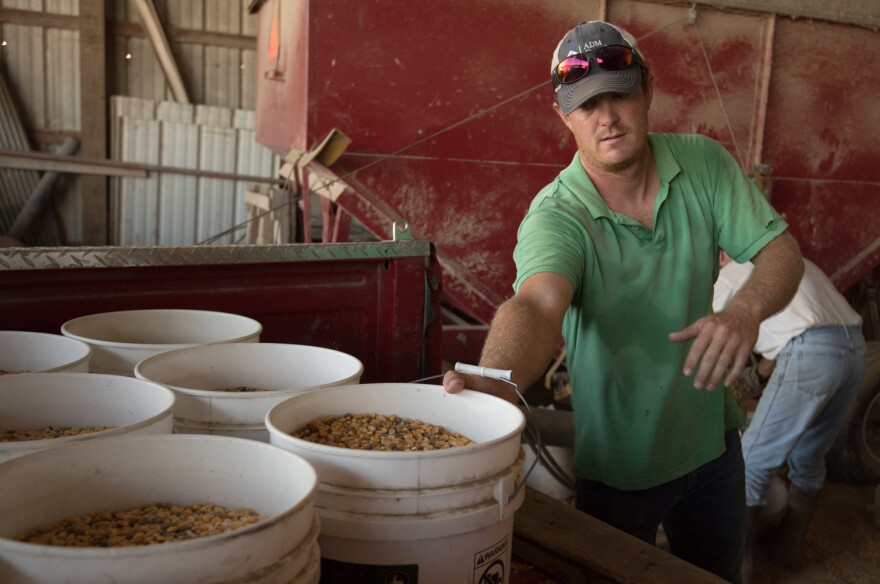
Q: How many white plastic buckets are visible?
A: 6